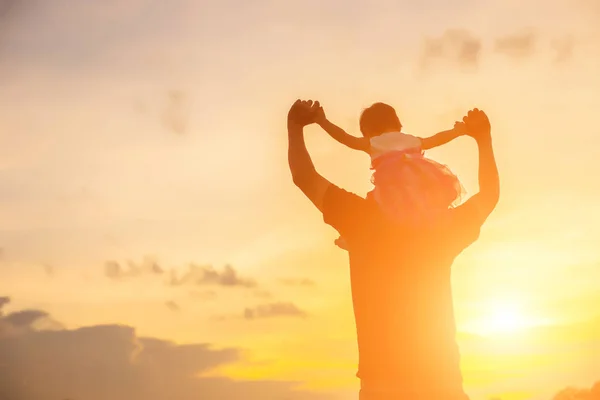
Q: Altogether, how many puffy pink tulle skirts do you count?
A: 1